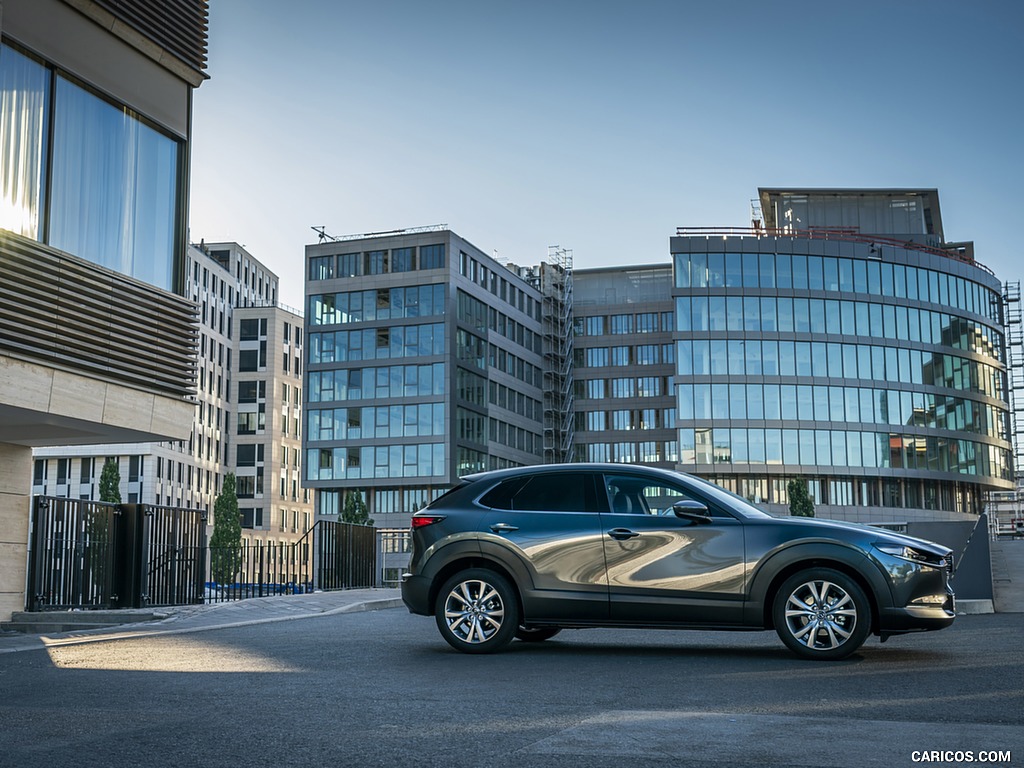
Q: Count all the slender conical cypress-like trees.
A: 4